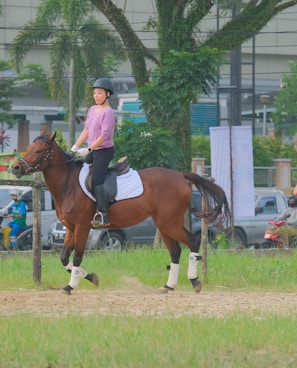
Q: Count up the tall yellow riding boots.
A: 0